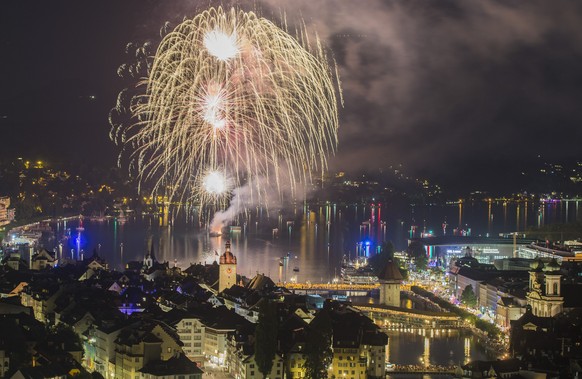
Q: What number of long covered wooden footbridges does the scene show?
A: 1